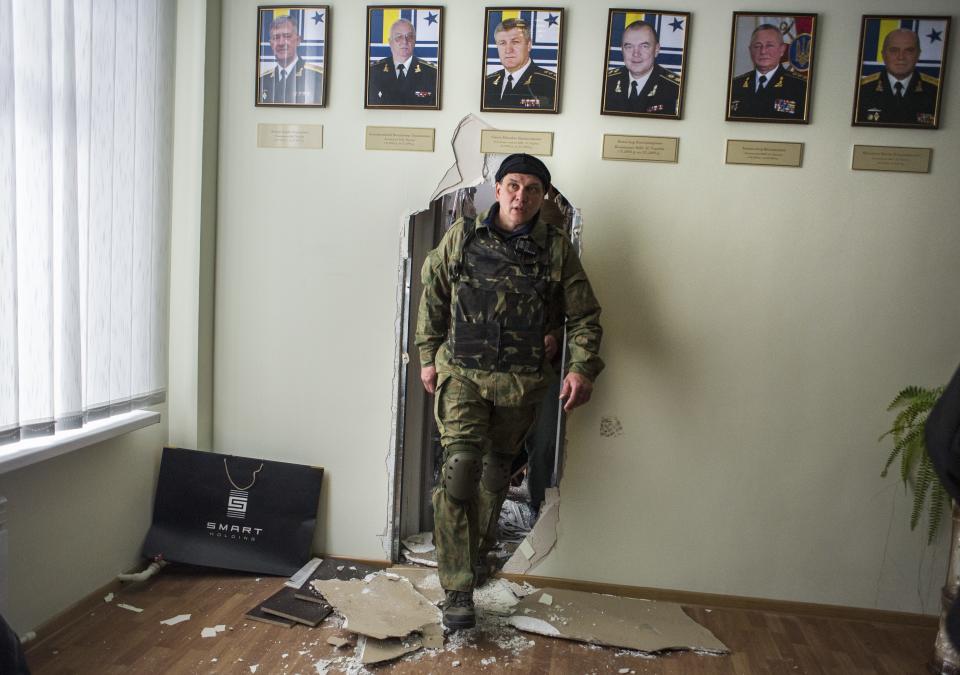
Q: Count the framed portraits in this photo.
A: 6